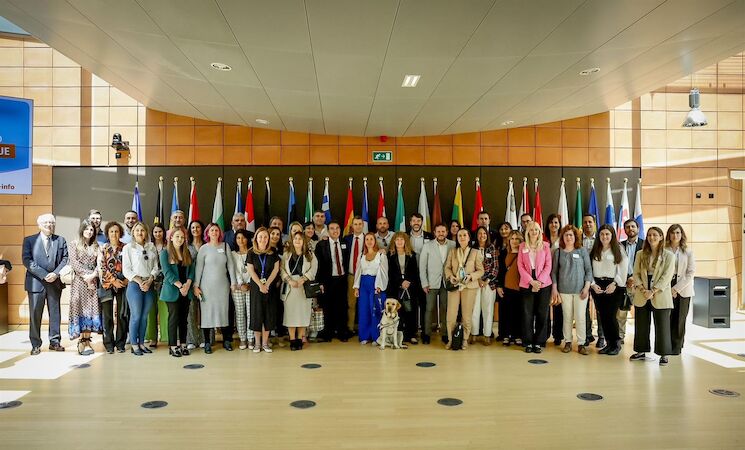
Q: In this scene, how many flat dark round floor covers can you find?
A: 11